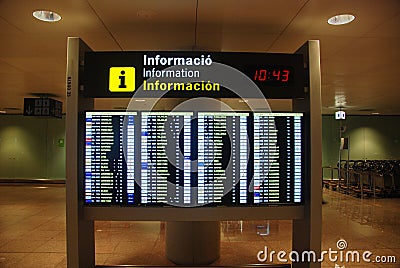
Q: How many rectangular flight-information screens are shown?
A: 4